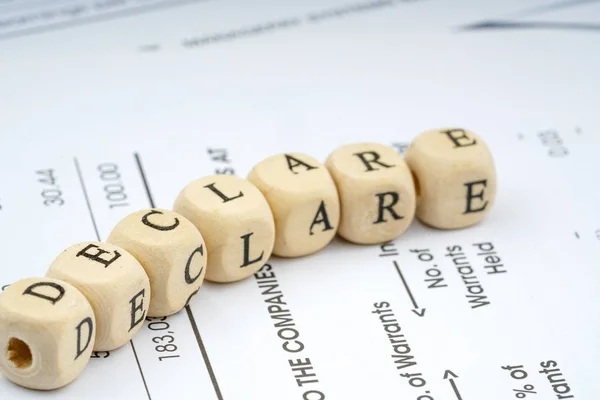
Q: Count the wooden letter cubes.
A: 7